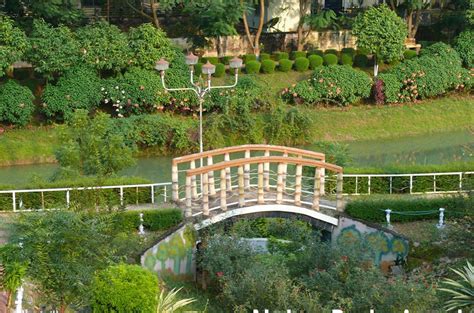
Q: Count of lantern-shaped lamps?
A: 4